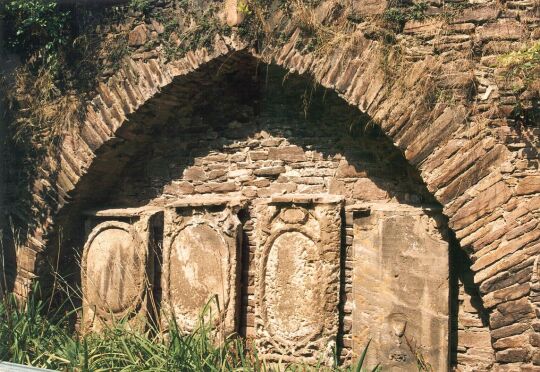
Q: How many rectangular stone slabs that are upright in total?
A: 4